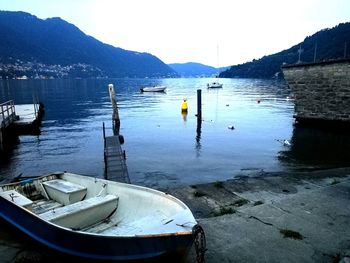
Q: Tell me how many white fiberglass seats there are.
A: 3